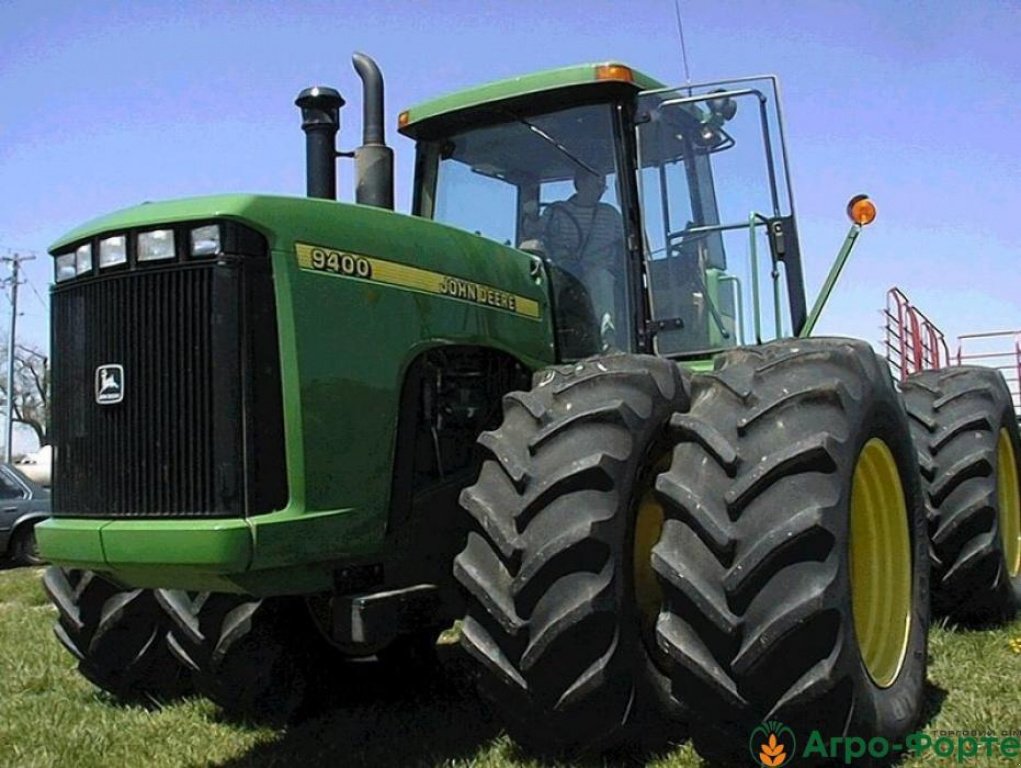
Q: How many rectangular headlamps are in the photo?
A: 5